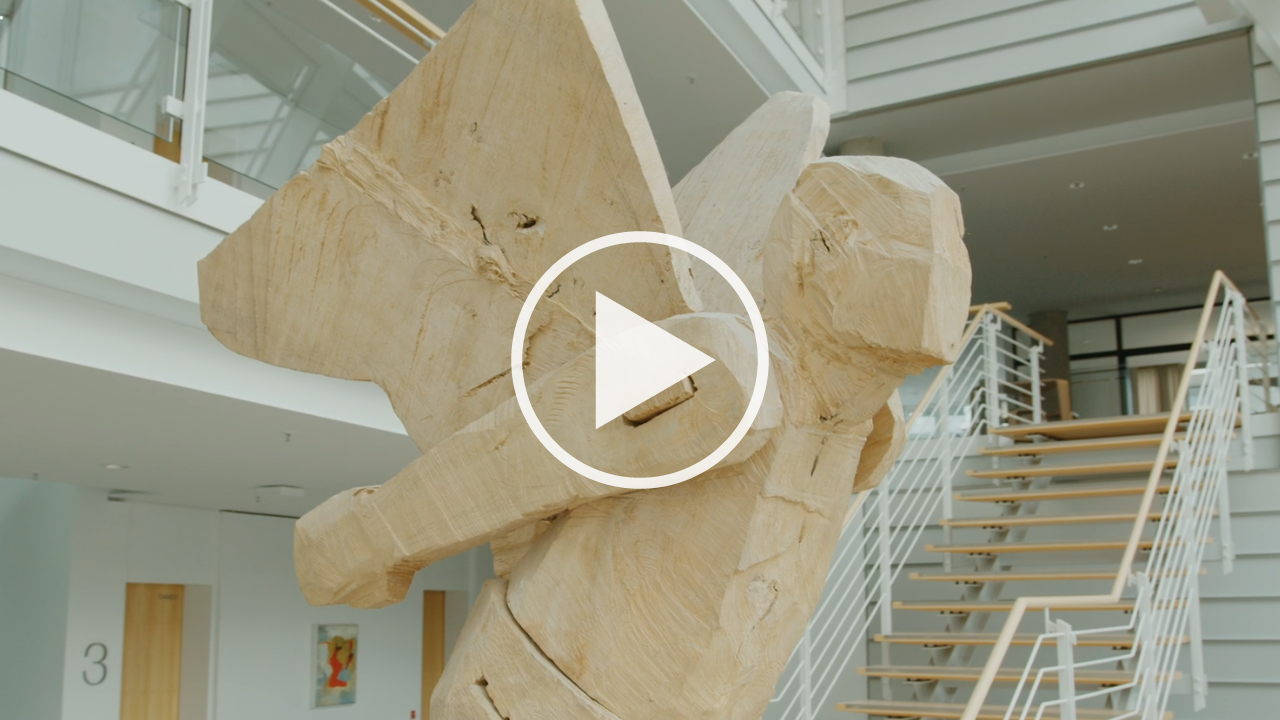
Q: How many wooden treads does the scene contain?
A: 11